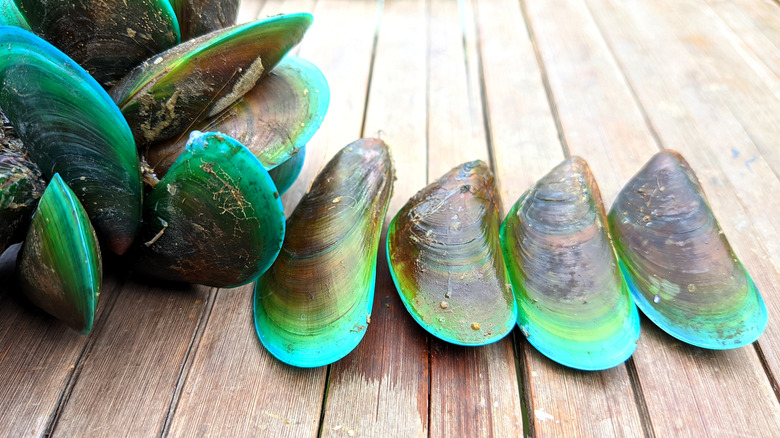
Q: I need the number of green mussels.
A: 14